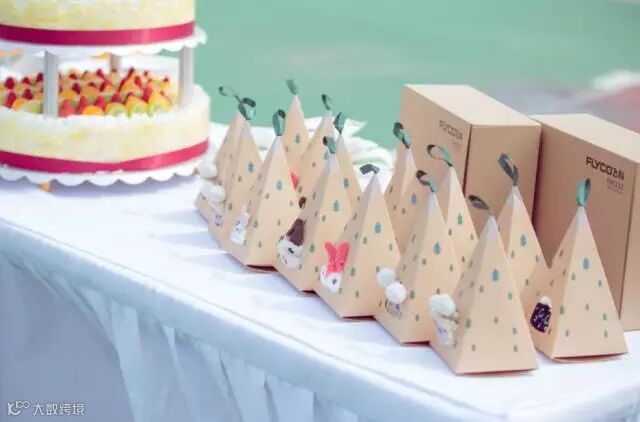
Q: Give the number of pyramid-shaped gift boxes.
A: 14